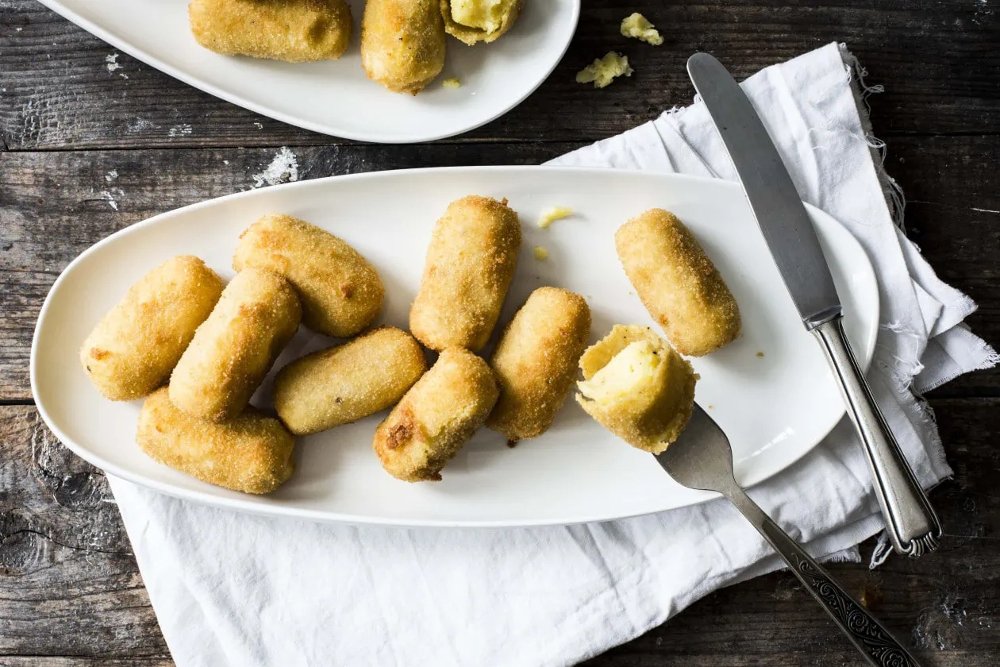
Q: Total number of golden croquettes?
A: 13